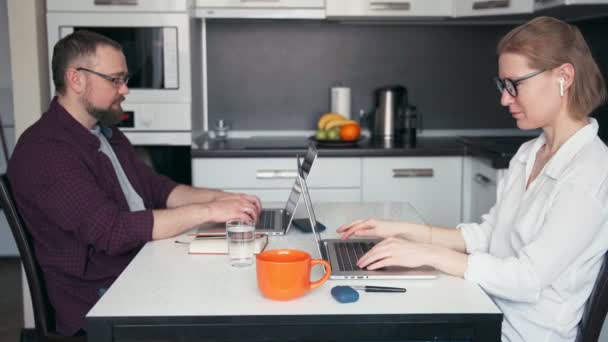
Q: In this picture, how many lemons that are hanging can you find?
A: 0